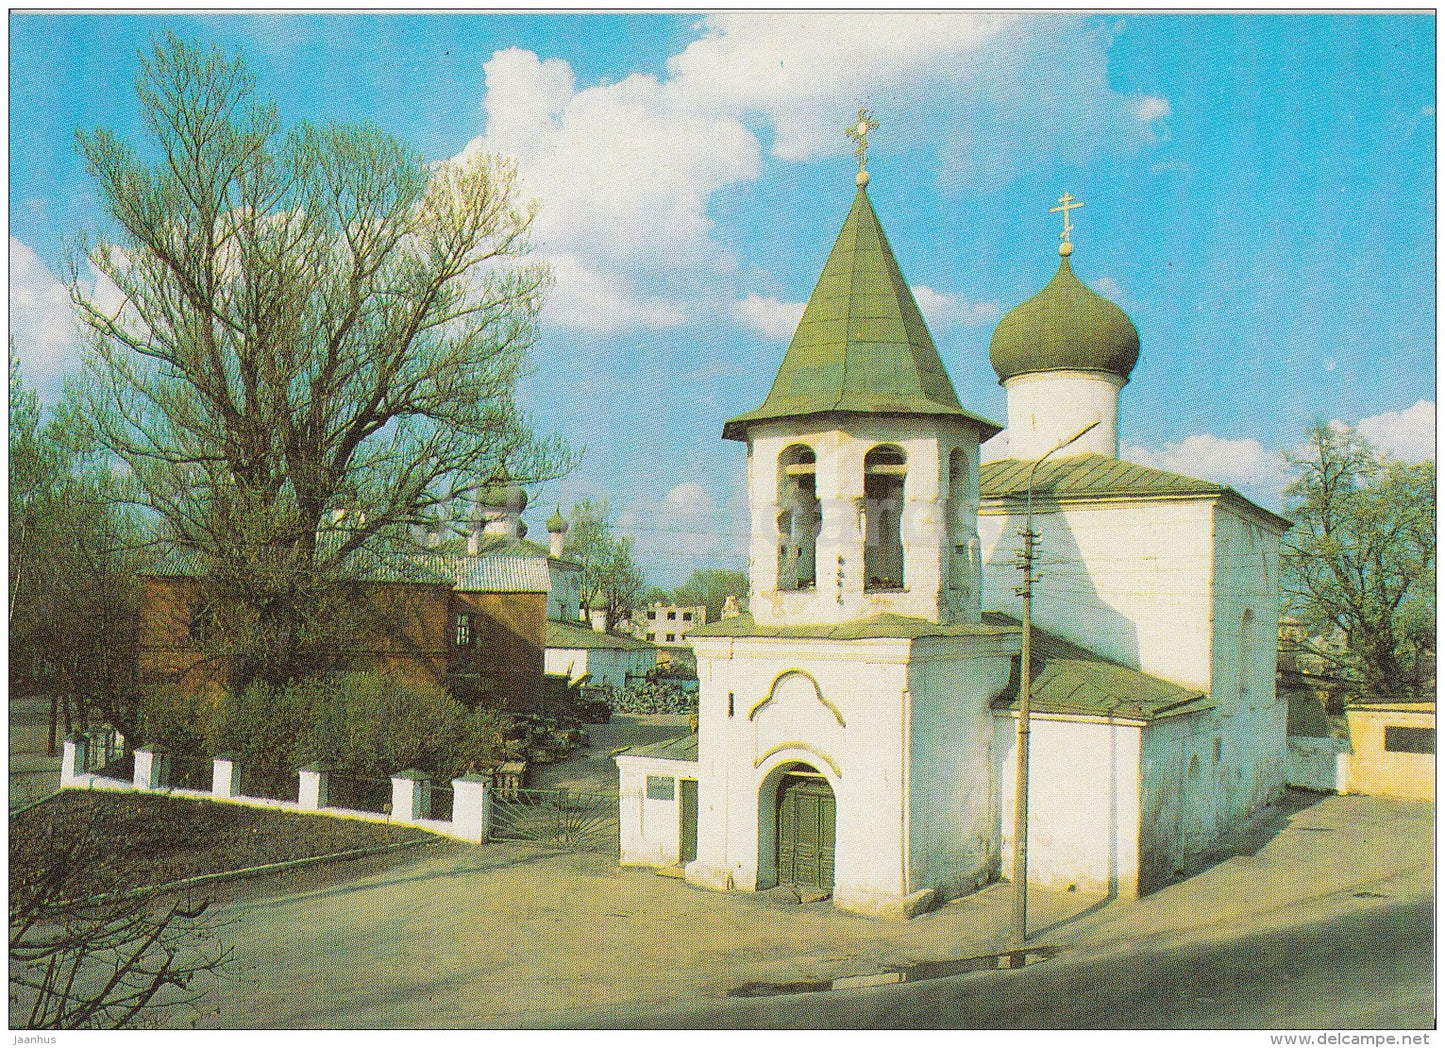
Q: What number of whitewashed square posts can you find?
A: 6